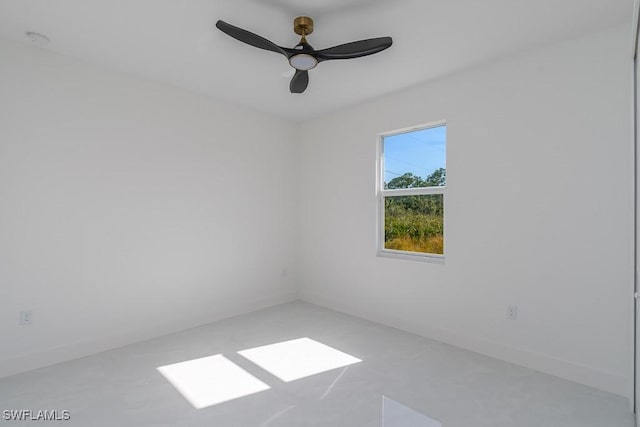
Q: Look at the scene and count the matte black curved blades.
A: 3